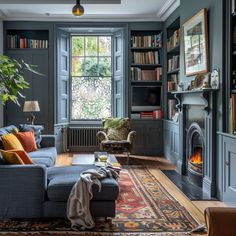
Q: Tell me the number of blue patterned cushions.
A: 1